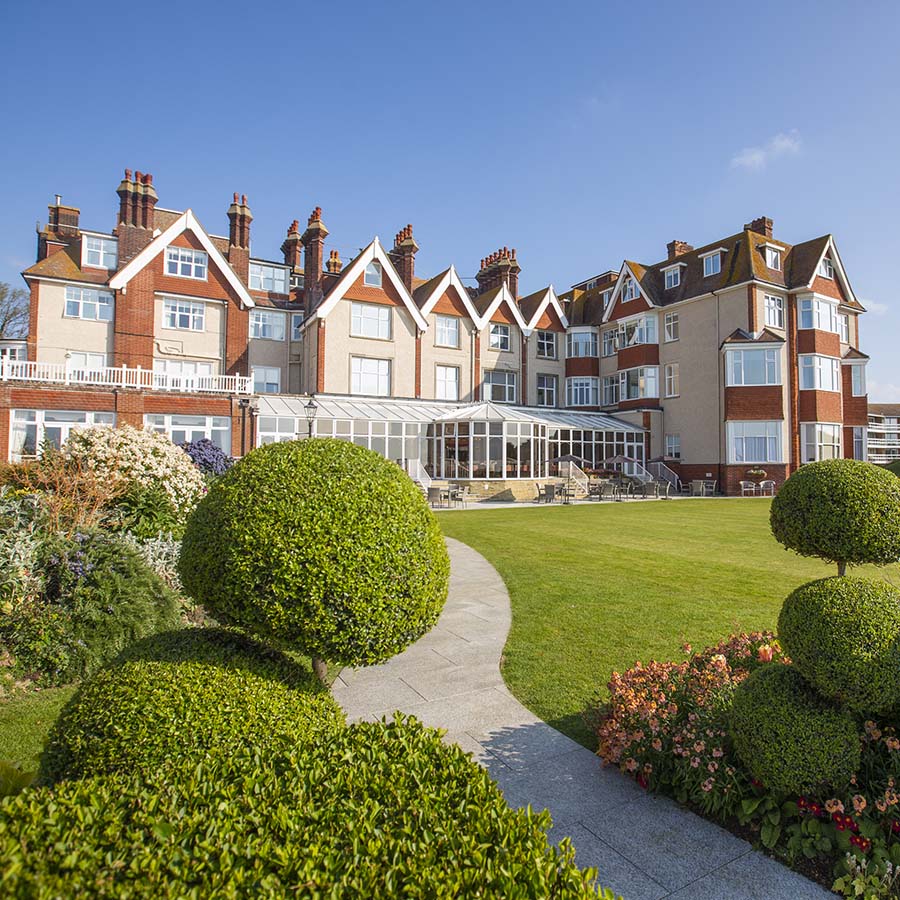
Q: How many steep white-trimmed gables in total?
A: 7